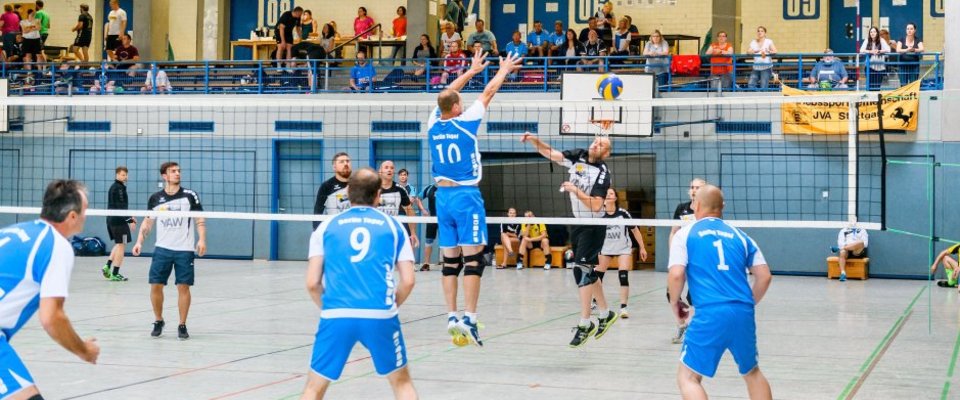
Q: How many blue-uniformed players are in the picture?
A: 4